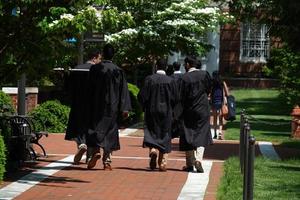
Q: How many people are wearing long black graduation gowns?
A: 5